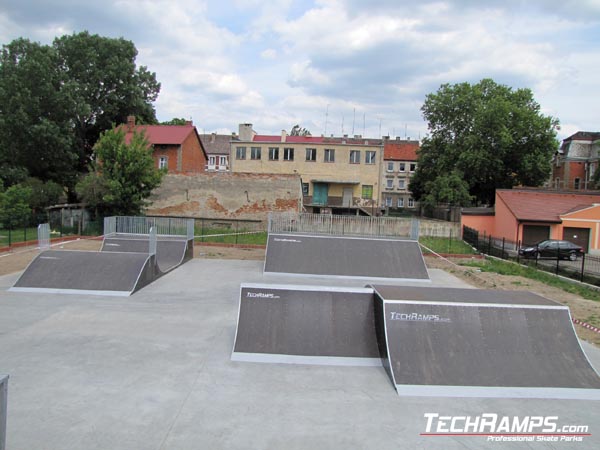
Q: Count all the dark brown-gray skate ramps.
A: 5